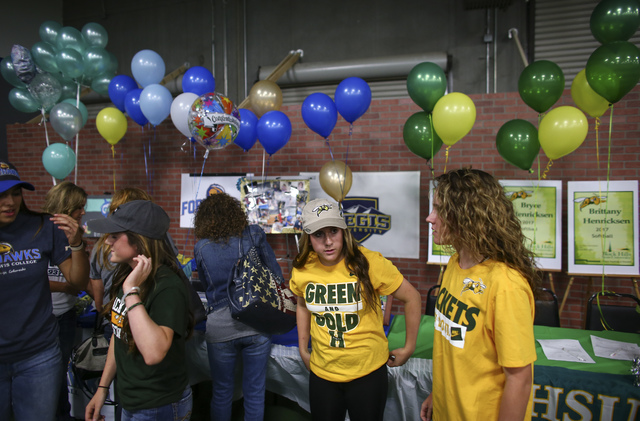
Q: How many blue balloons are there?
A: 9